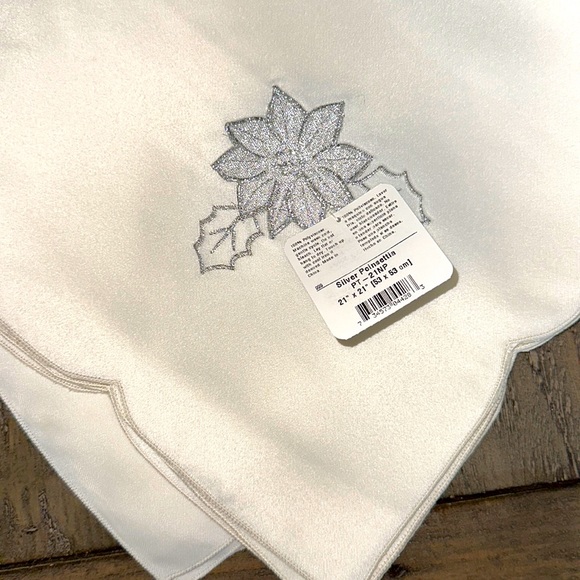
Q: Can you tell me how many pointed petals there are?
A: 9